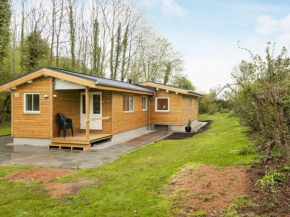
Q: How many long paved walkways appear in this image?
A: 1